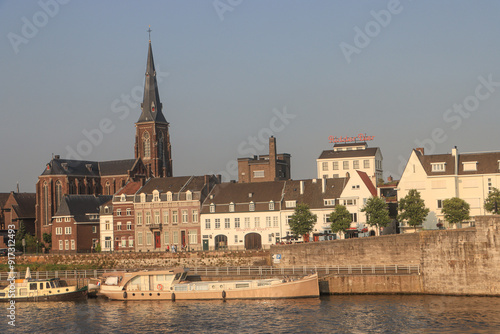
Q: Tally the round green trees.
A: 6